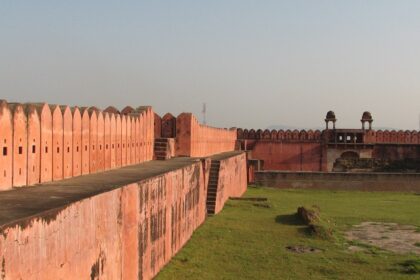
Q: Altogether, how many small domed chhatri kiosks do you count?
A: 2